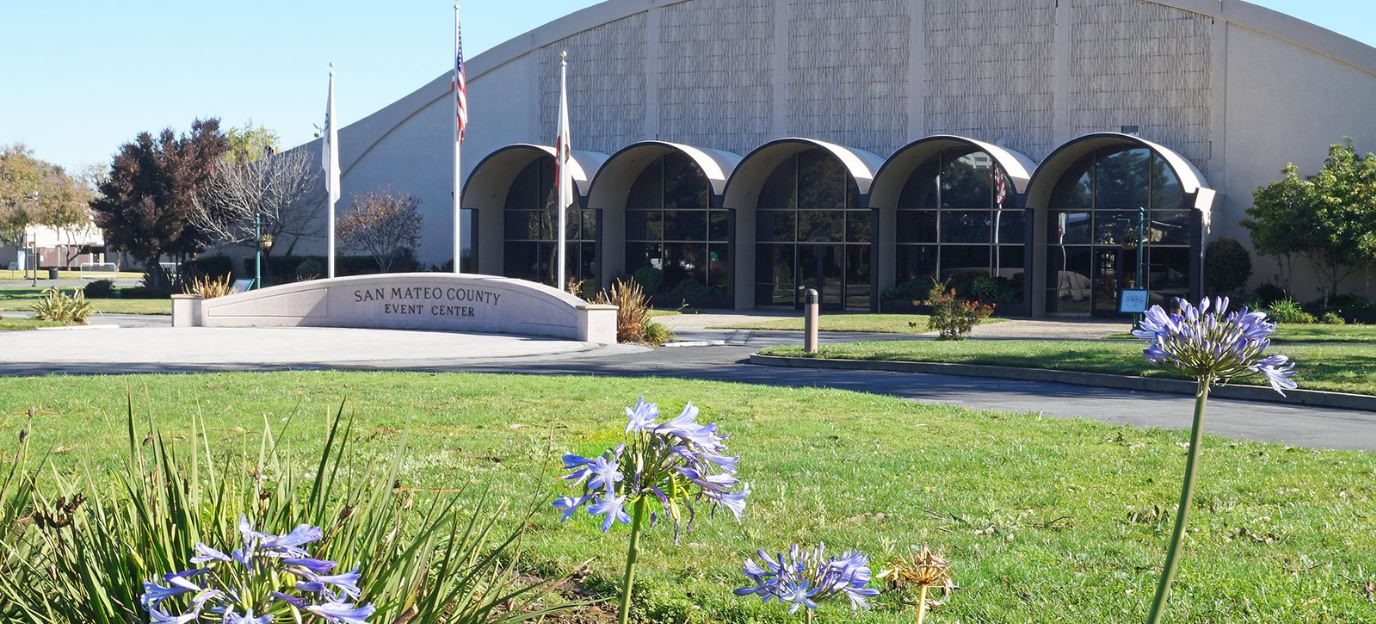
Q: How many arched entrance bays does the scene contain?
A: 5